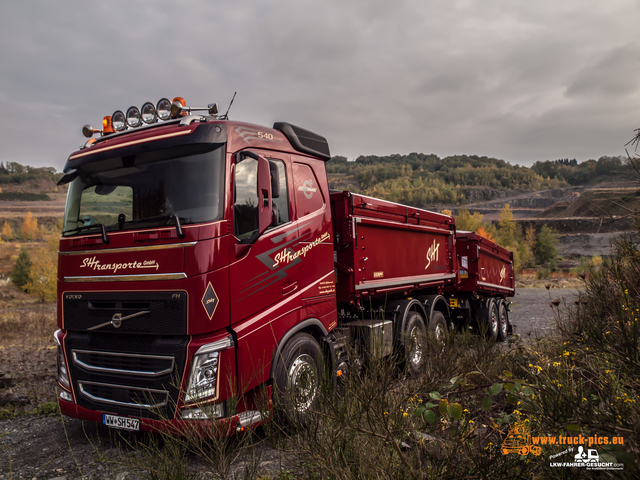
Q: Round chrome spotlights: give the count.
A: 4